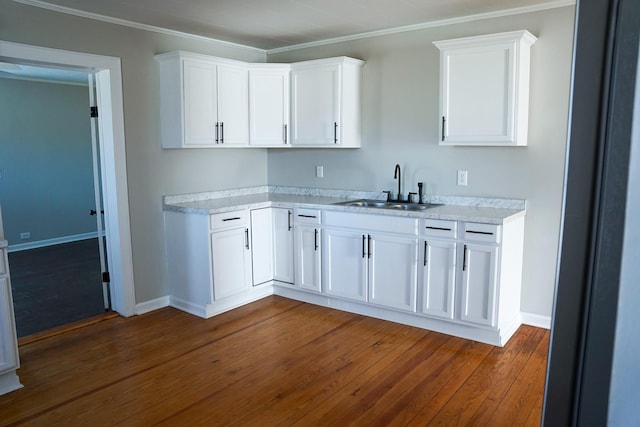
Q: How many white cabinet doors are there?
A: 13